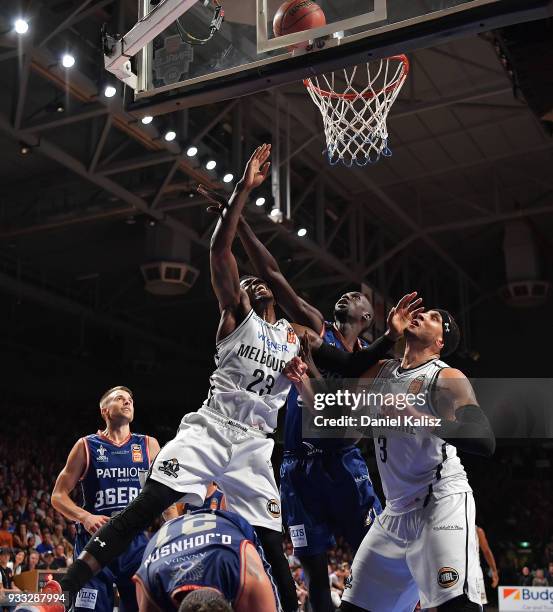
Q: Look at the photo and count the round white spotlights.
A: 11